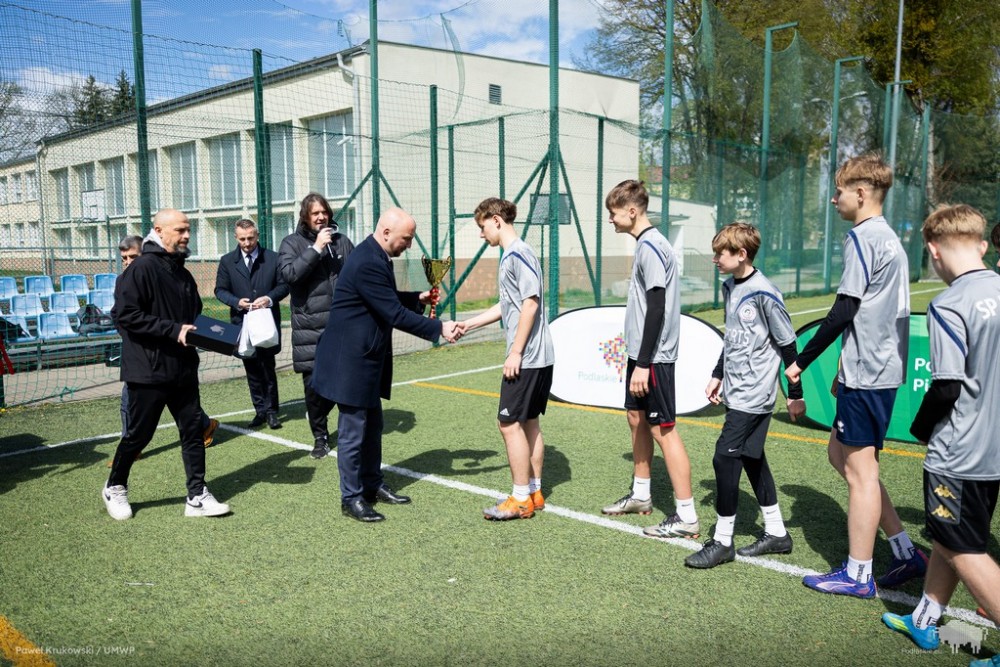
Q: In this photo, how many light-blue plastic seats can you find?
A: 10